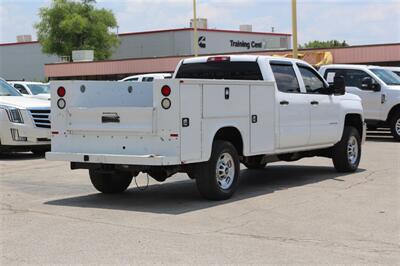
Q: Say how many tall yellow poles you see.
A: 2